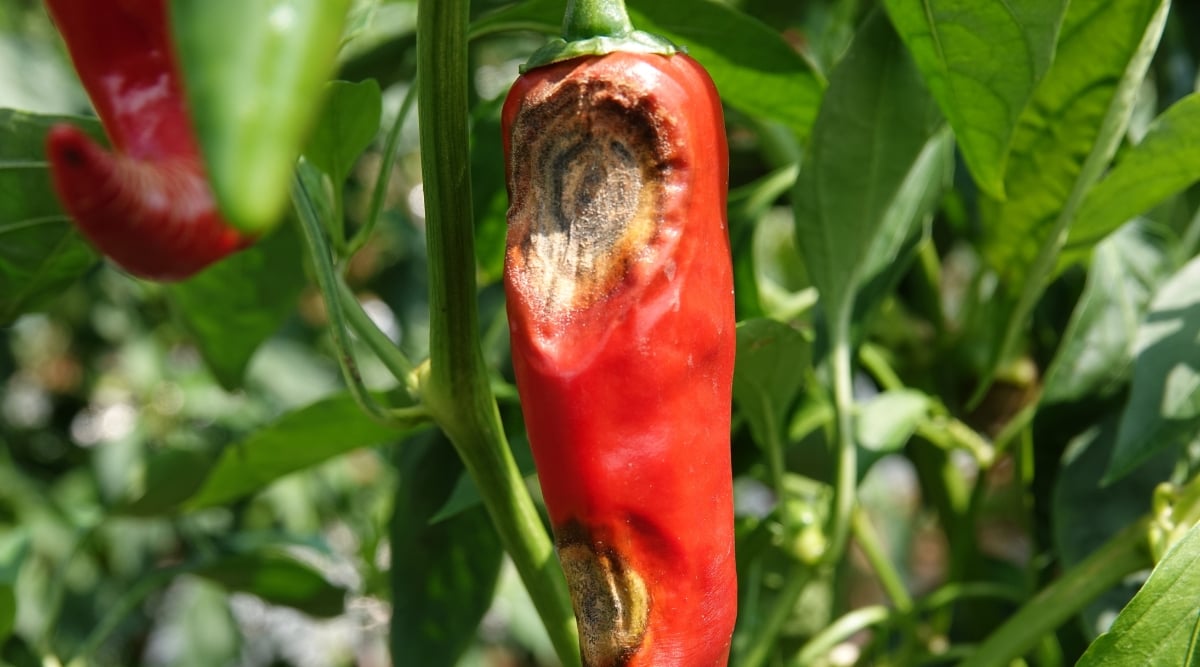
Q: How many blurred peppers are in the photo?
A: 2